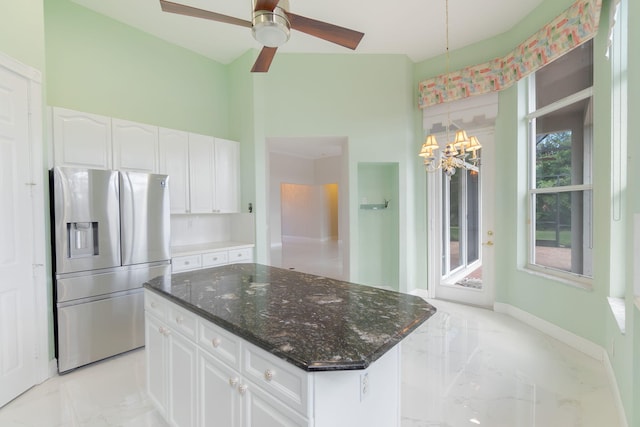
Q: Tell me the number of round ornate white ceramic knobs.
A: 8